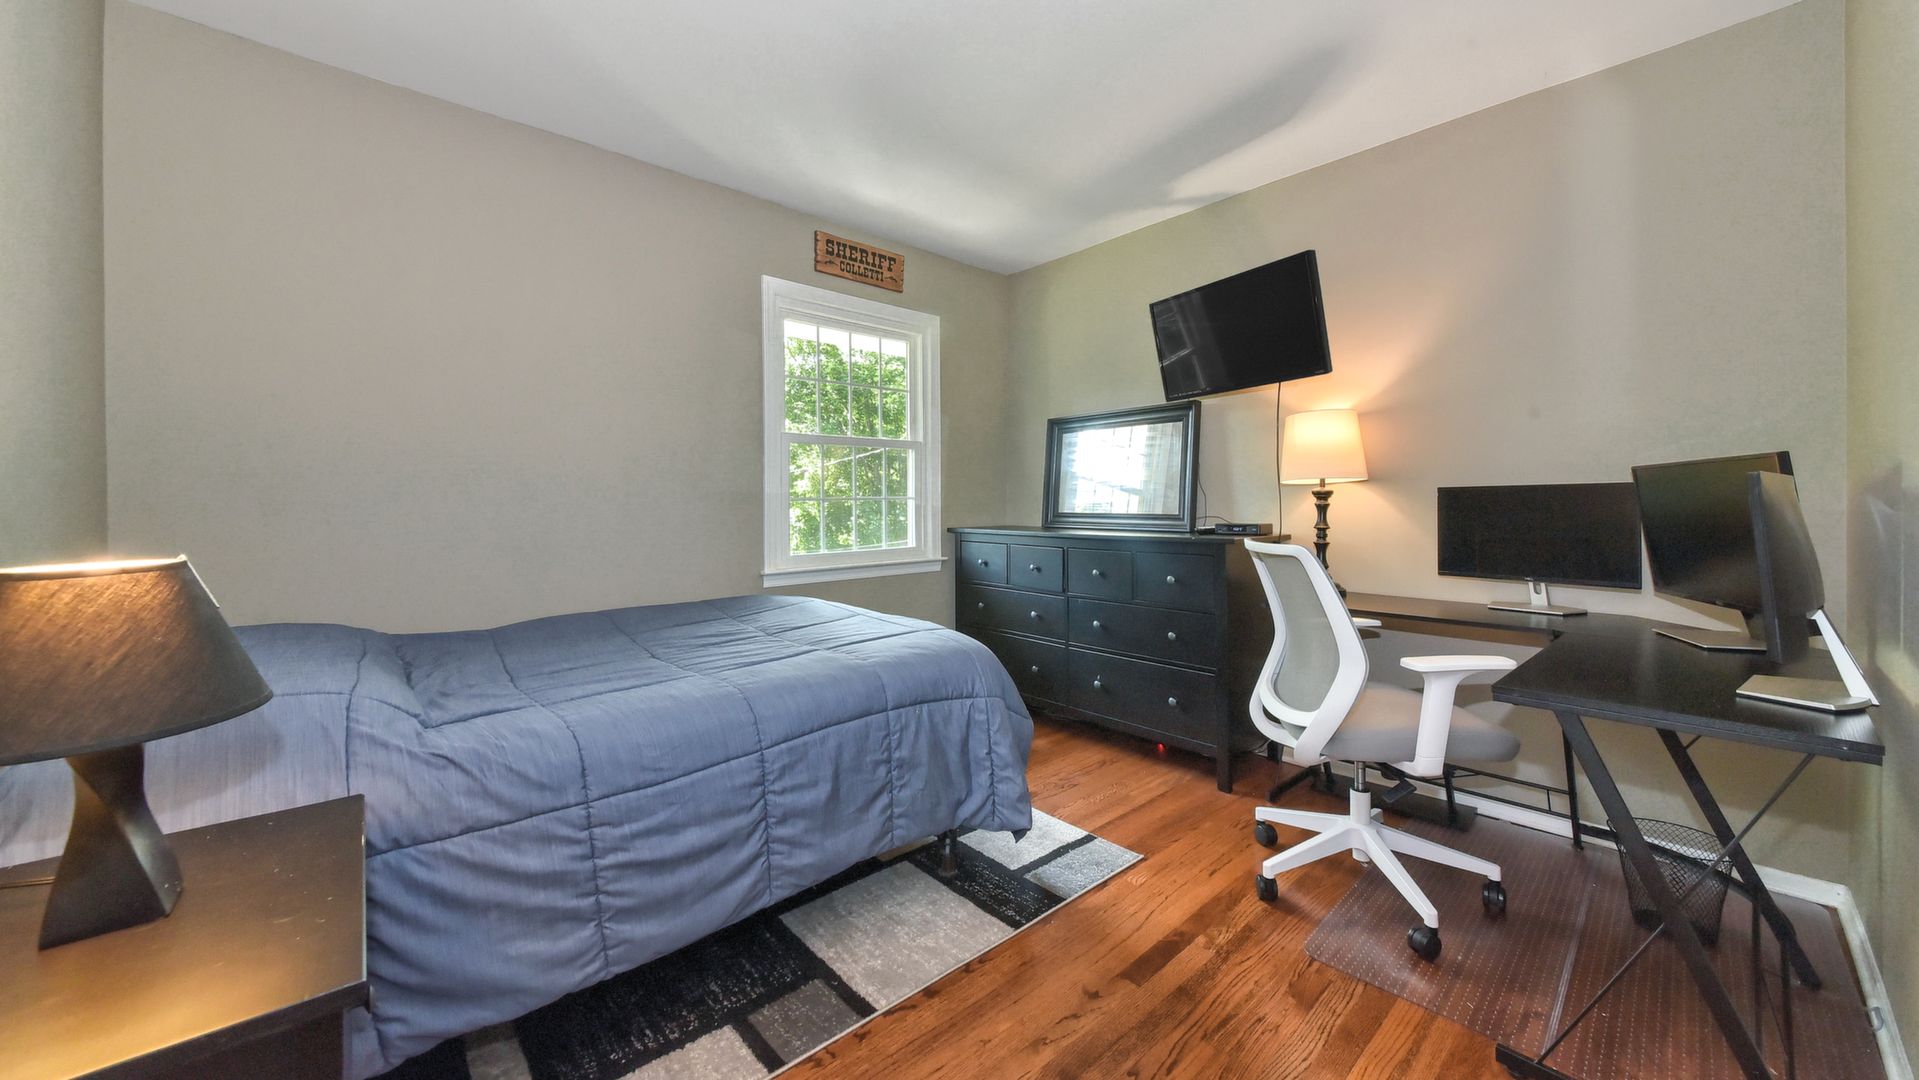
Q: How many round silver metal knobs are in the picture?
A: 11